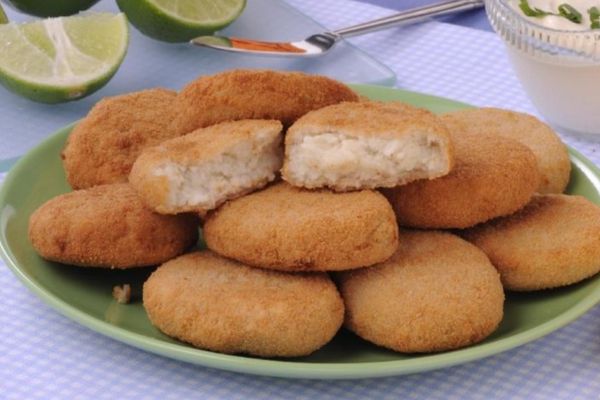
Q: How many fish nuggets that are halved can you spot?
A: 2